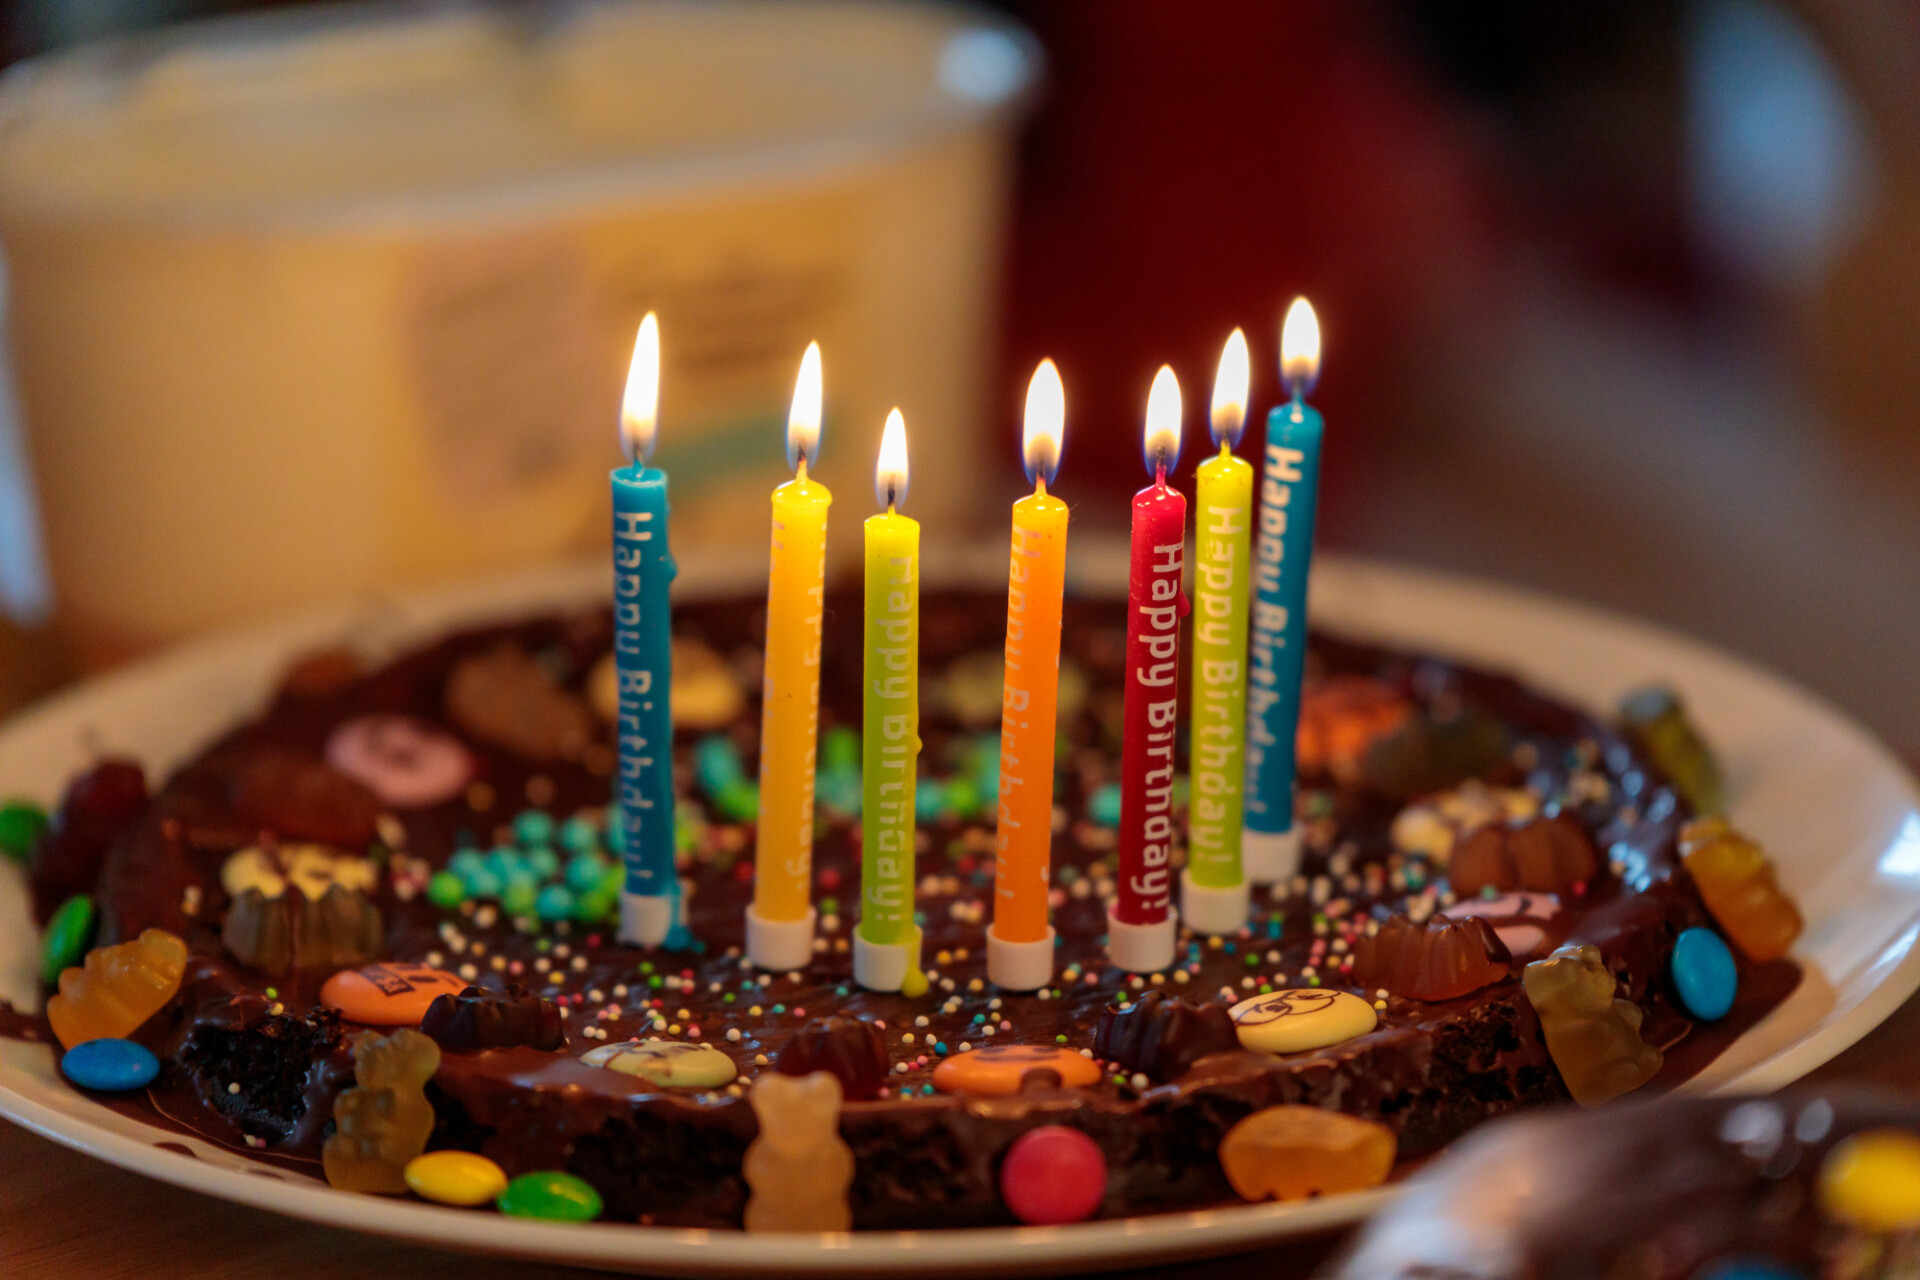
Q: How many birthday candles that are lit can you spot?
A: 7